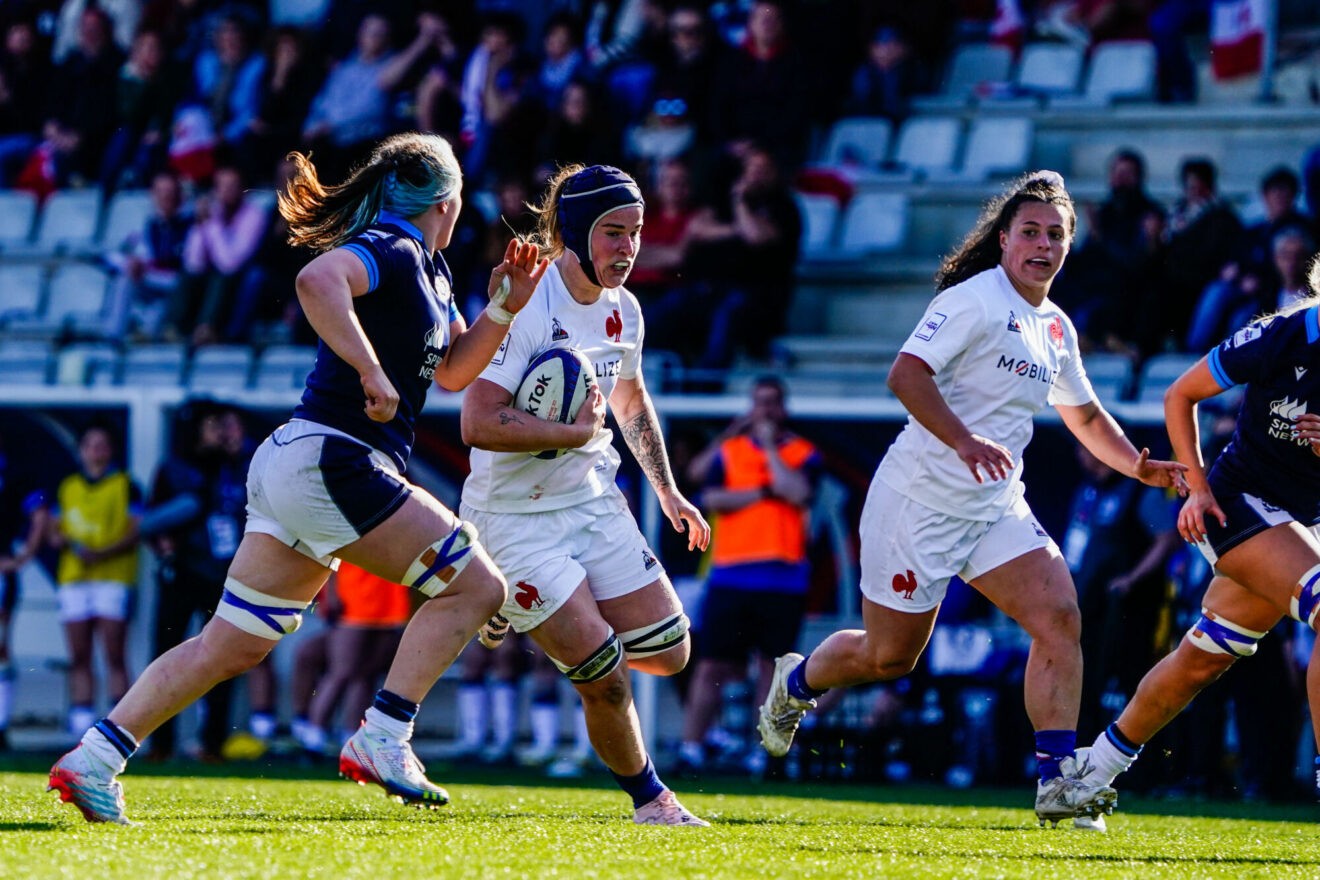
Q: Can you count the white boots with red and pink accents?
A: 2